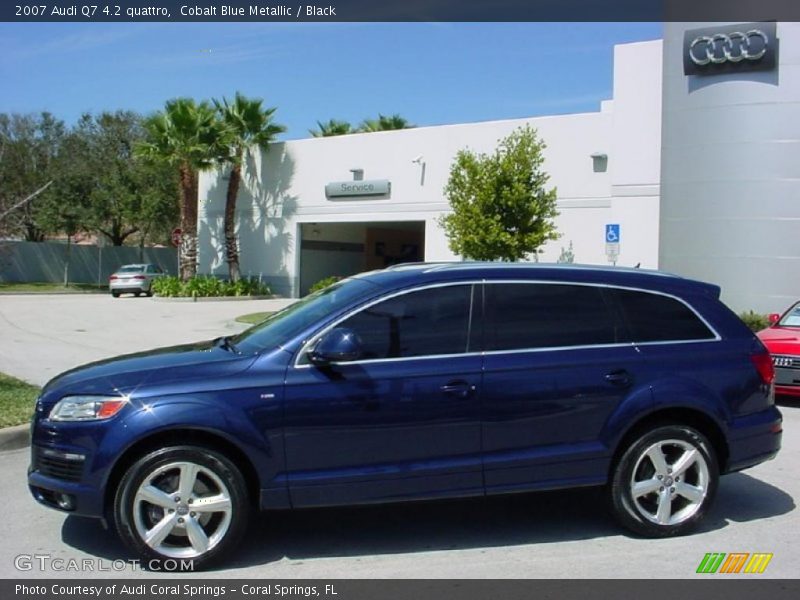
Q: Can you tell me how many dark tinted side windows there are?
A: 3